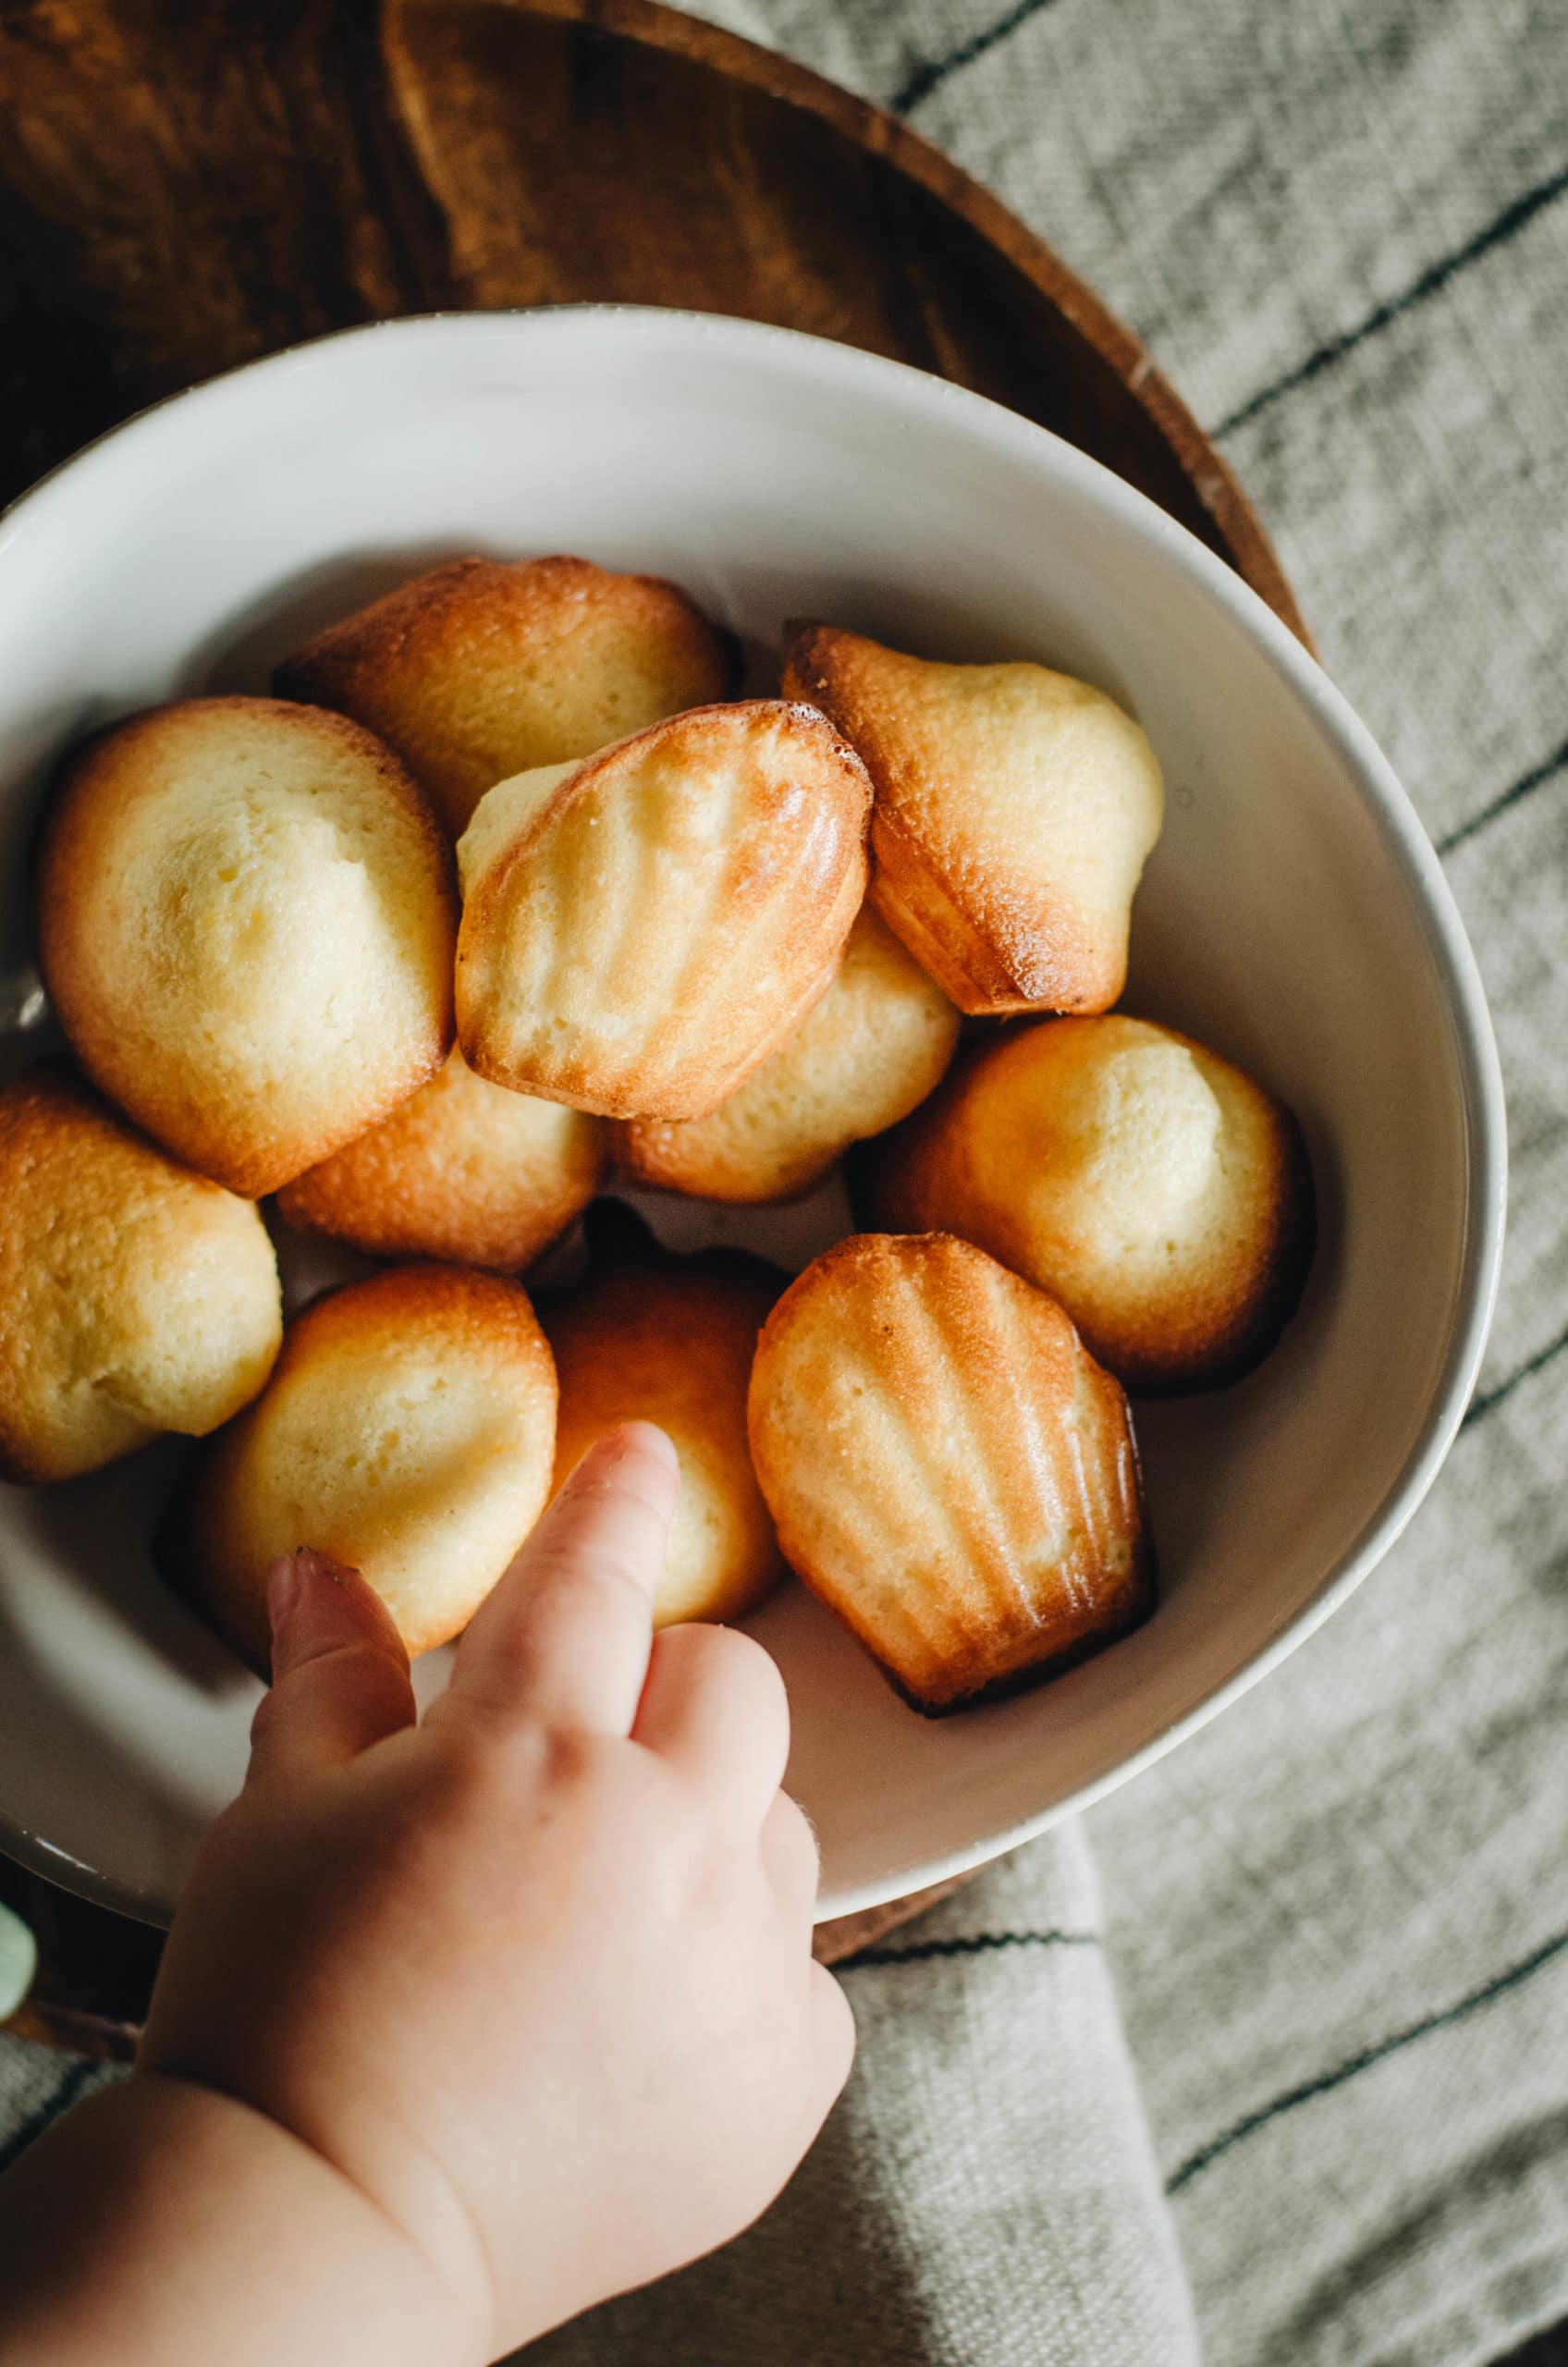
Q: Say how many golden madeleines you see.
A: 11